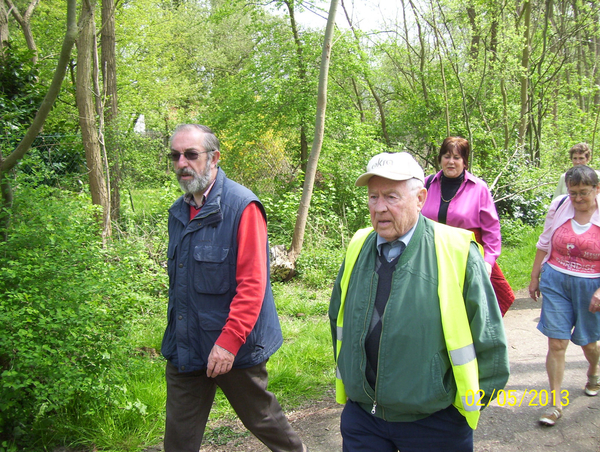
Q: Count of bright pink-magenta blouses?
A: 1